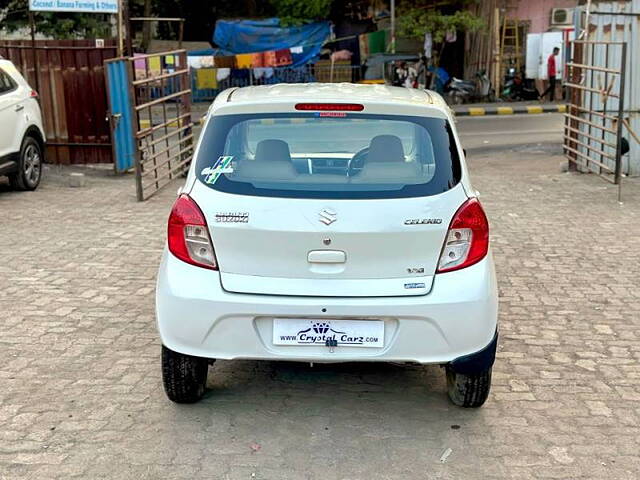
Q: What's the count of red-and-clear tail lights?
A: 2